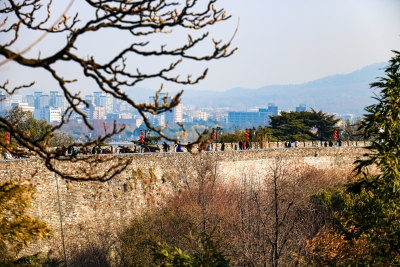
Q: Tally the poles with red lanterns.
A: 5